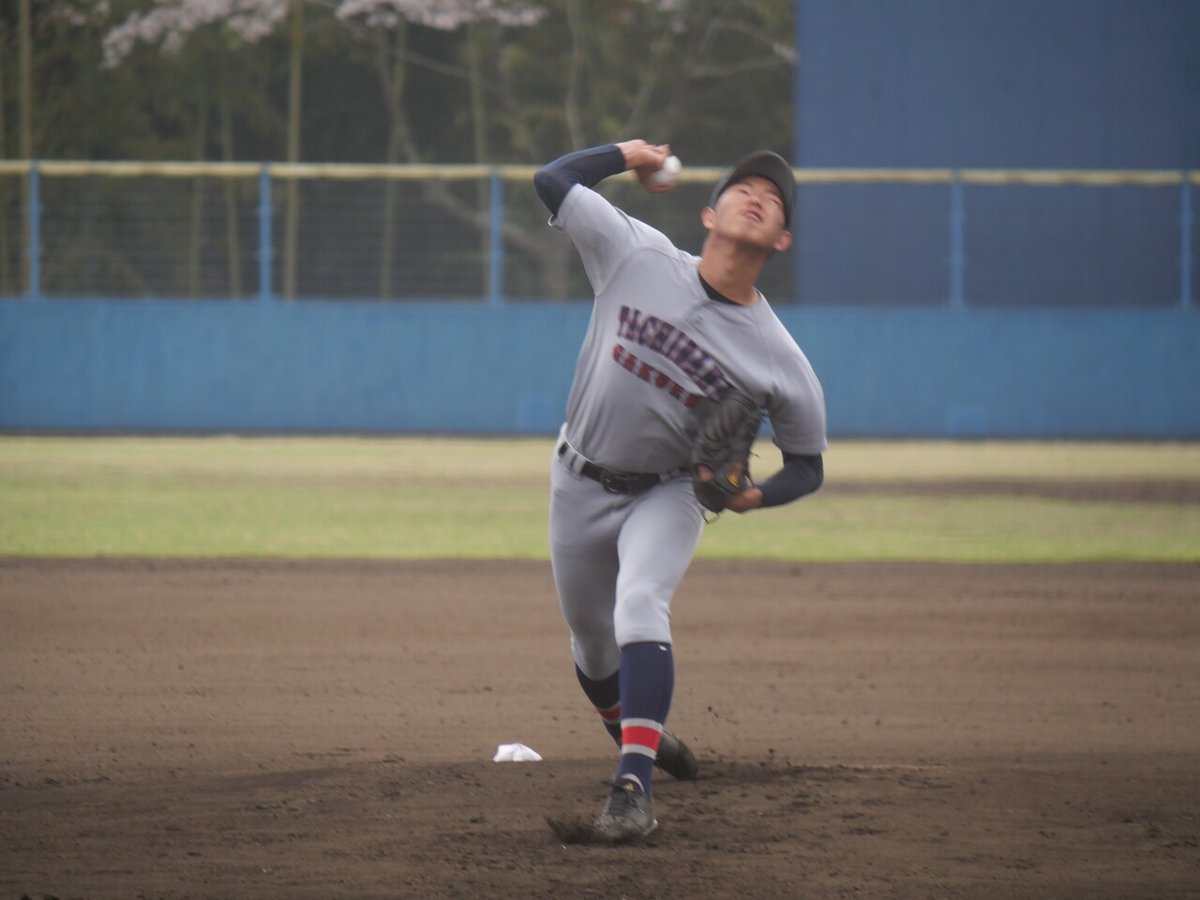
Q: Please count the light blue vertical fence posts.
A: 5